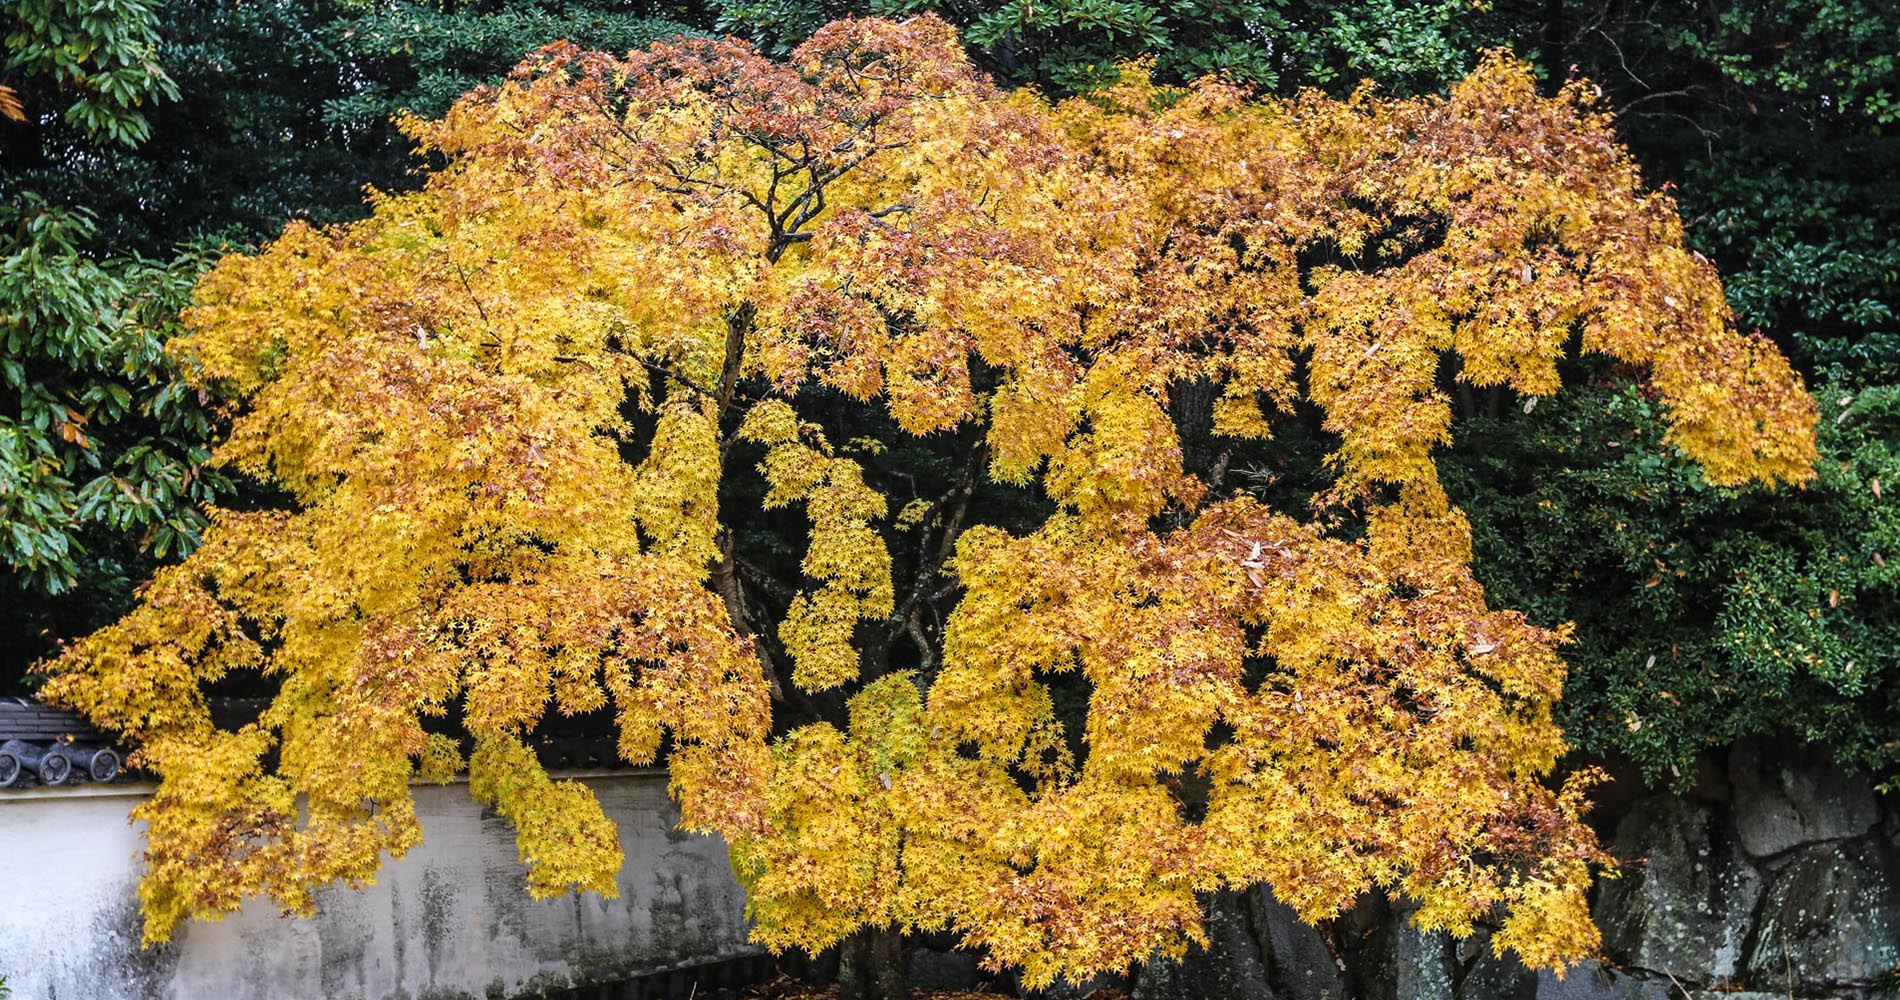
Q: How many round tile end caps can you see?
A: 3